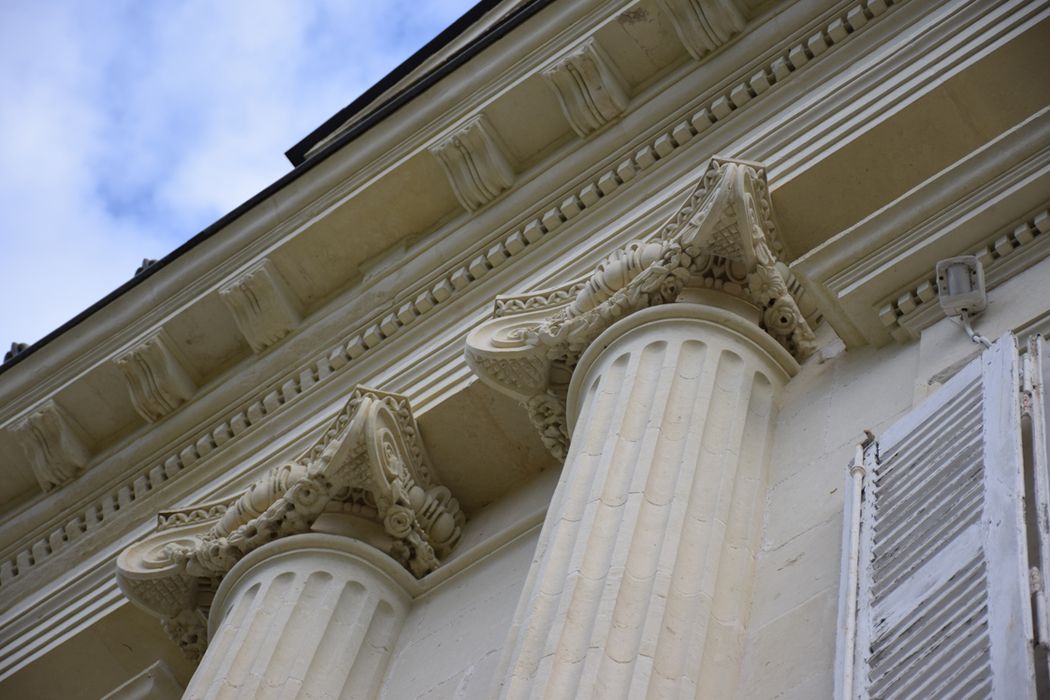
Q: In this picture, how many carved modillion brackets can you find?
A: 6